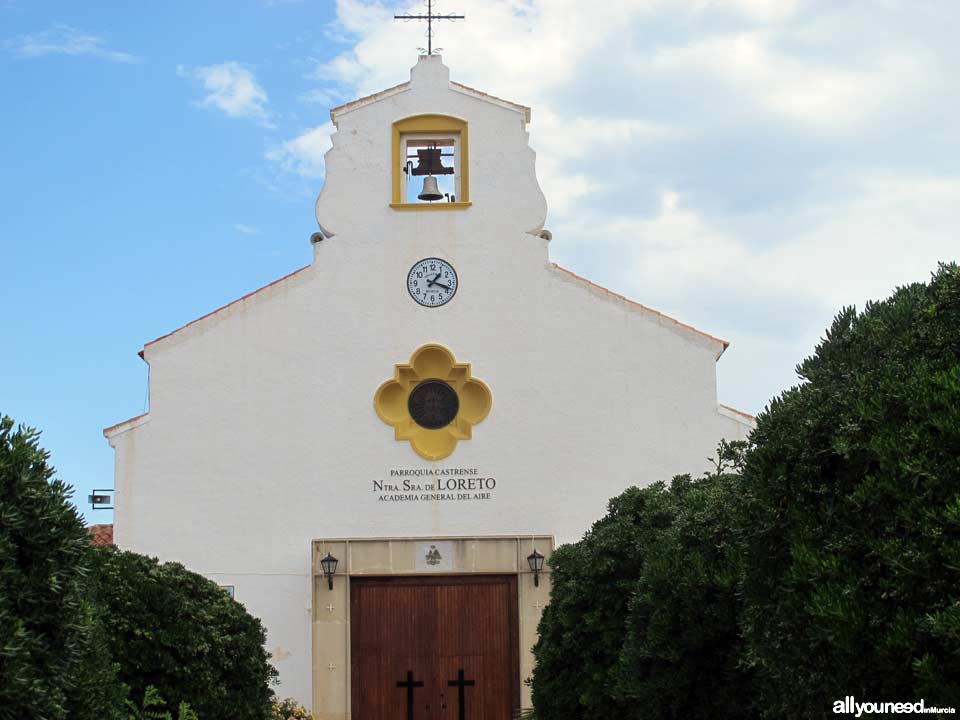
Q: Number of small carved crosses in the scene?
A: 3